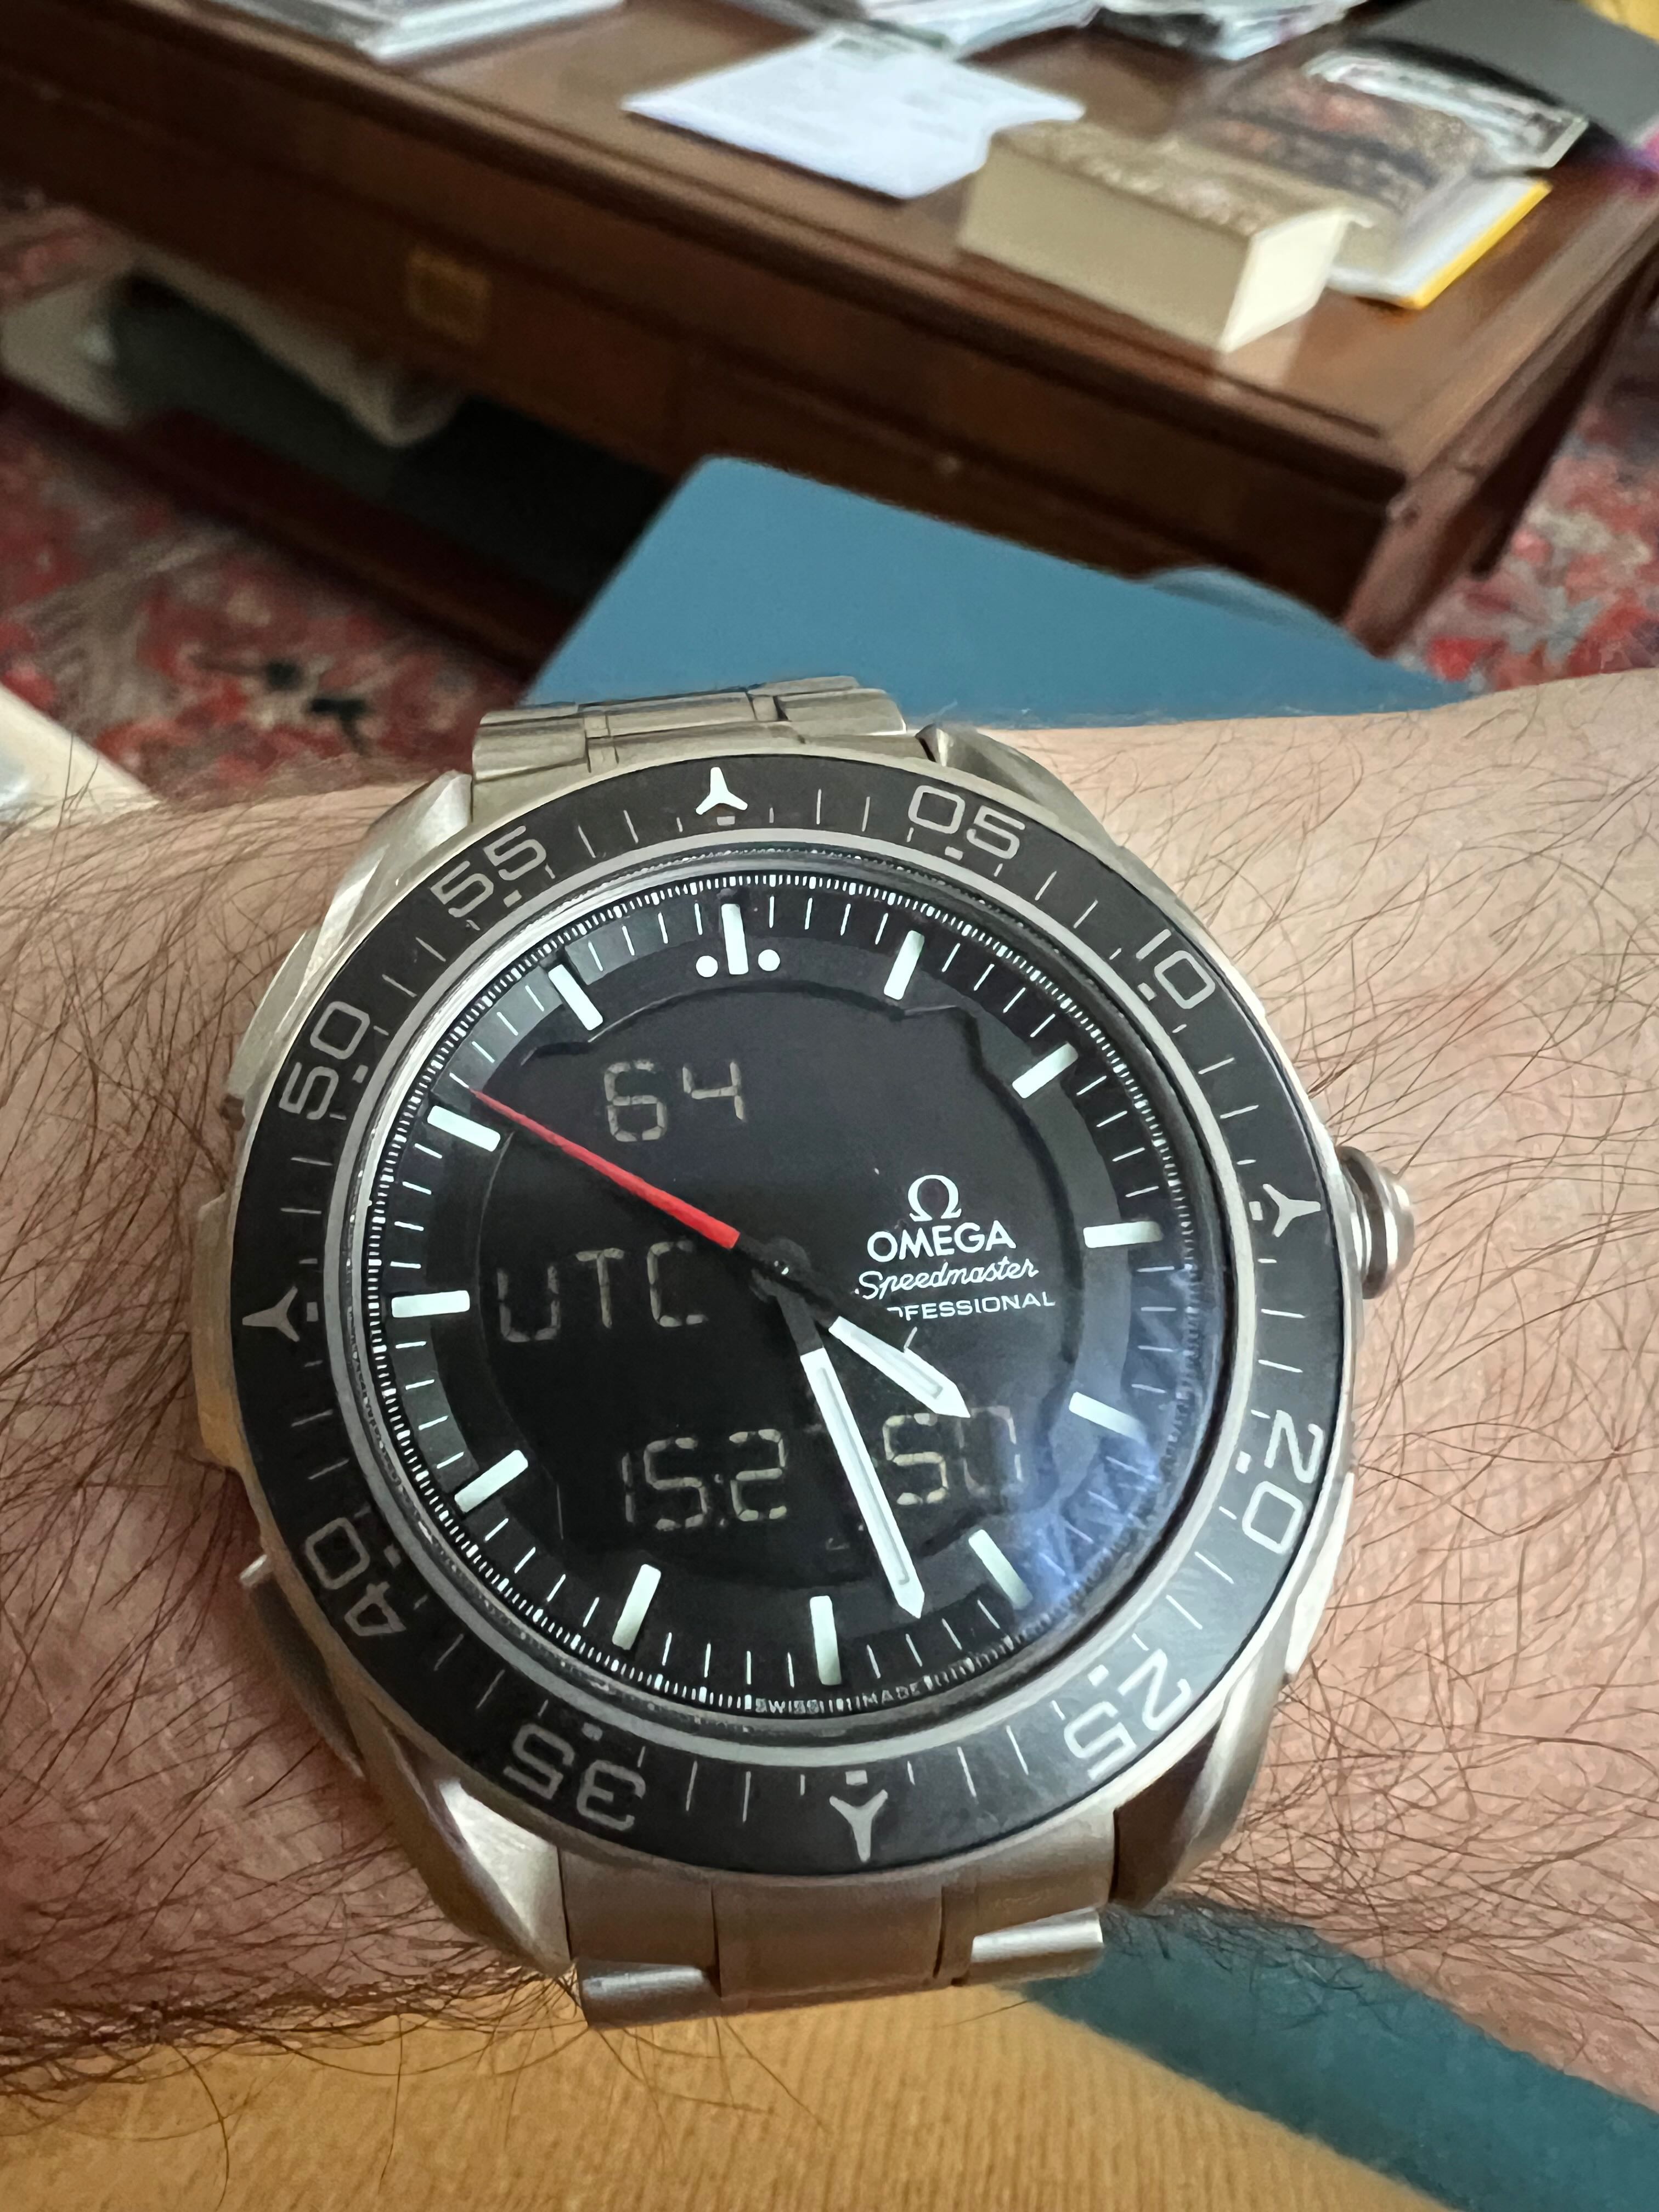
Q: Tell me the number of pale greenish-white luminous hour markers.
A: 12